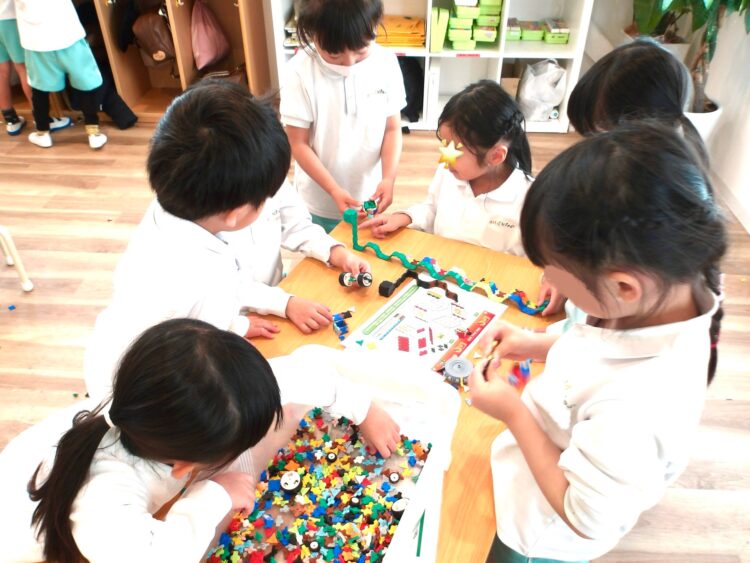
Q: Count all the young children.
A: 9